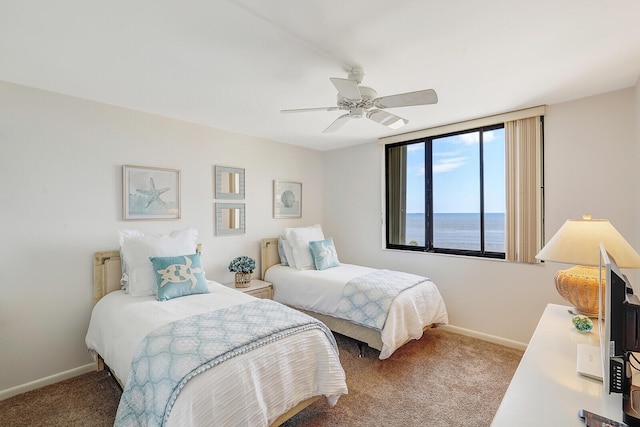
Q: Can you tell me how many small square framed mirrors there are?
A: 2